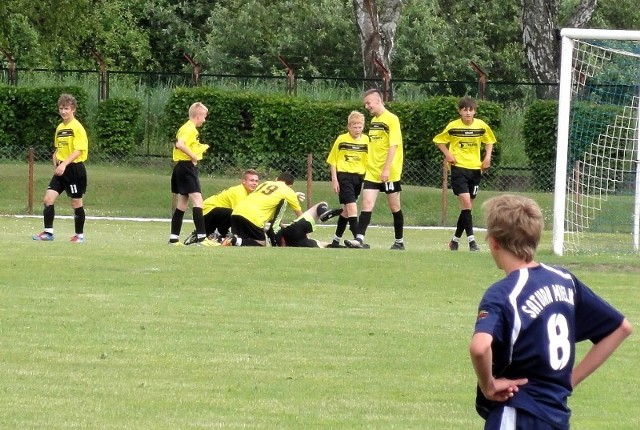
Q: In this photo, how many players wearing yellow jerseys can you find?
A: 7